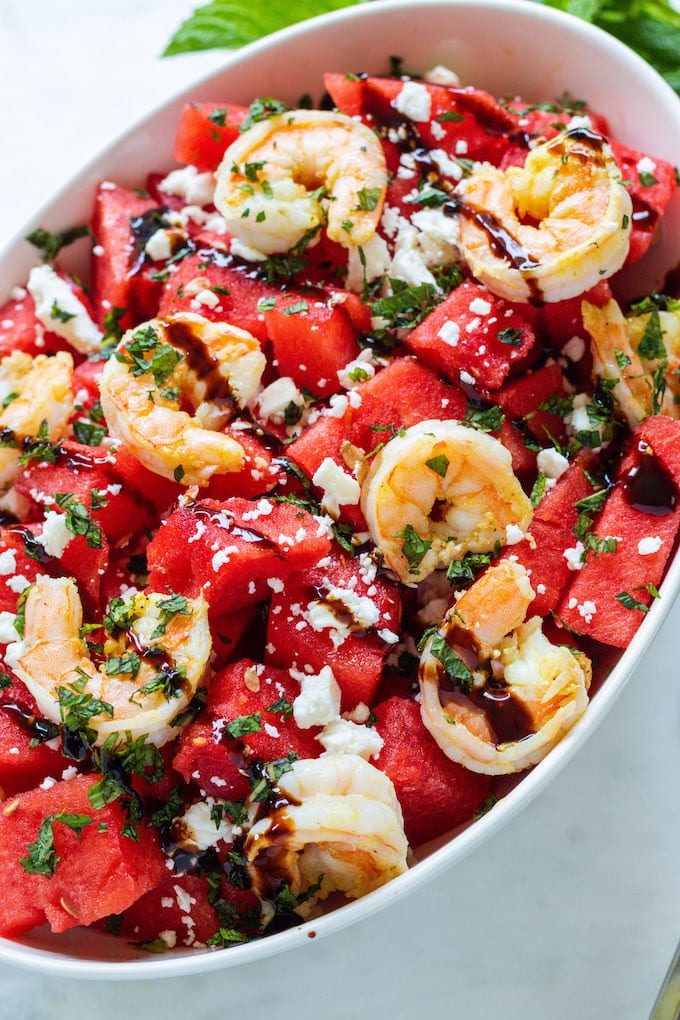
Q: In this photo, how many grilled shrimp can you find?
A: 9